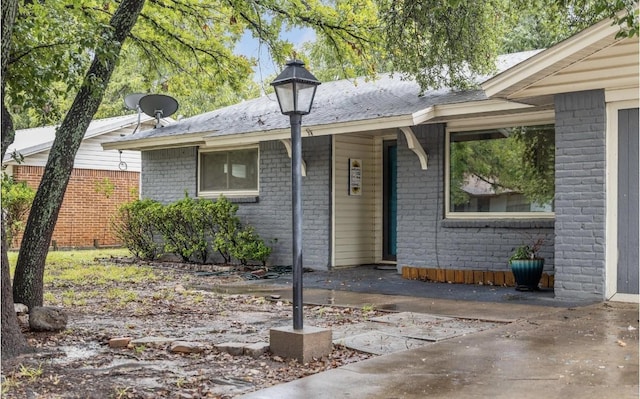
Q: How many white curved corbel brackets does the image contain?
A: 2